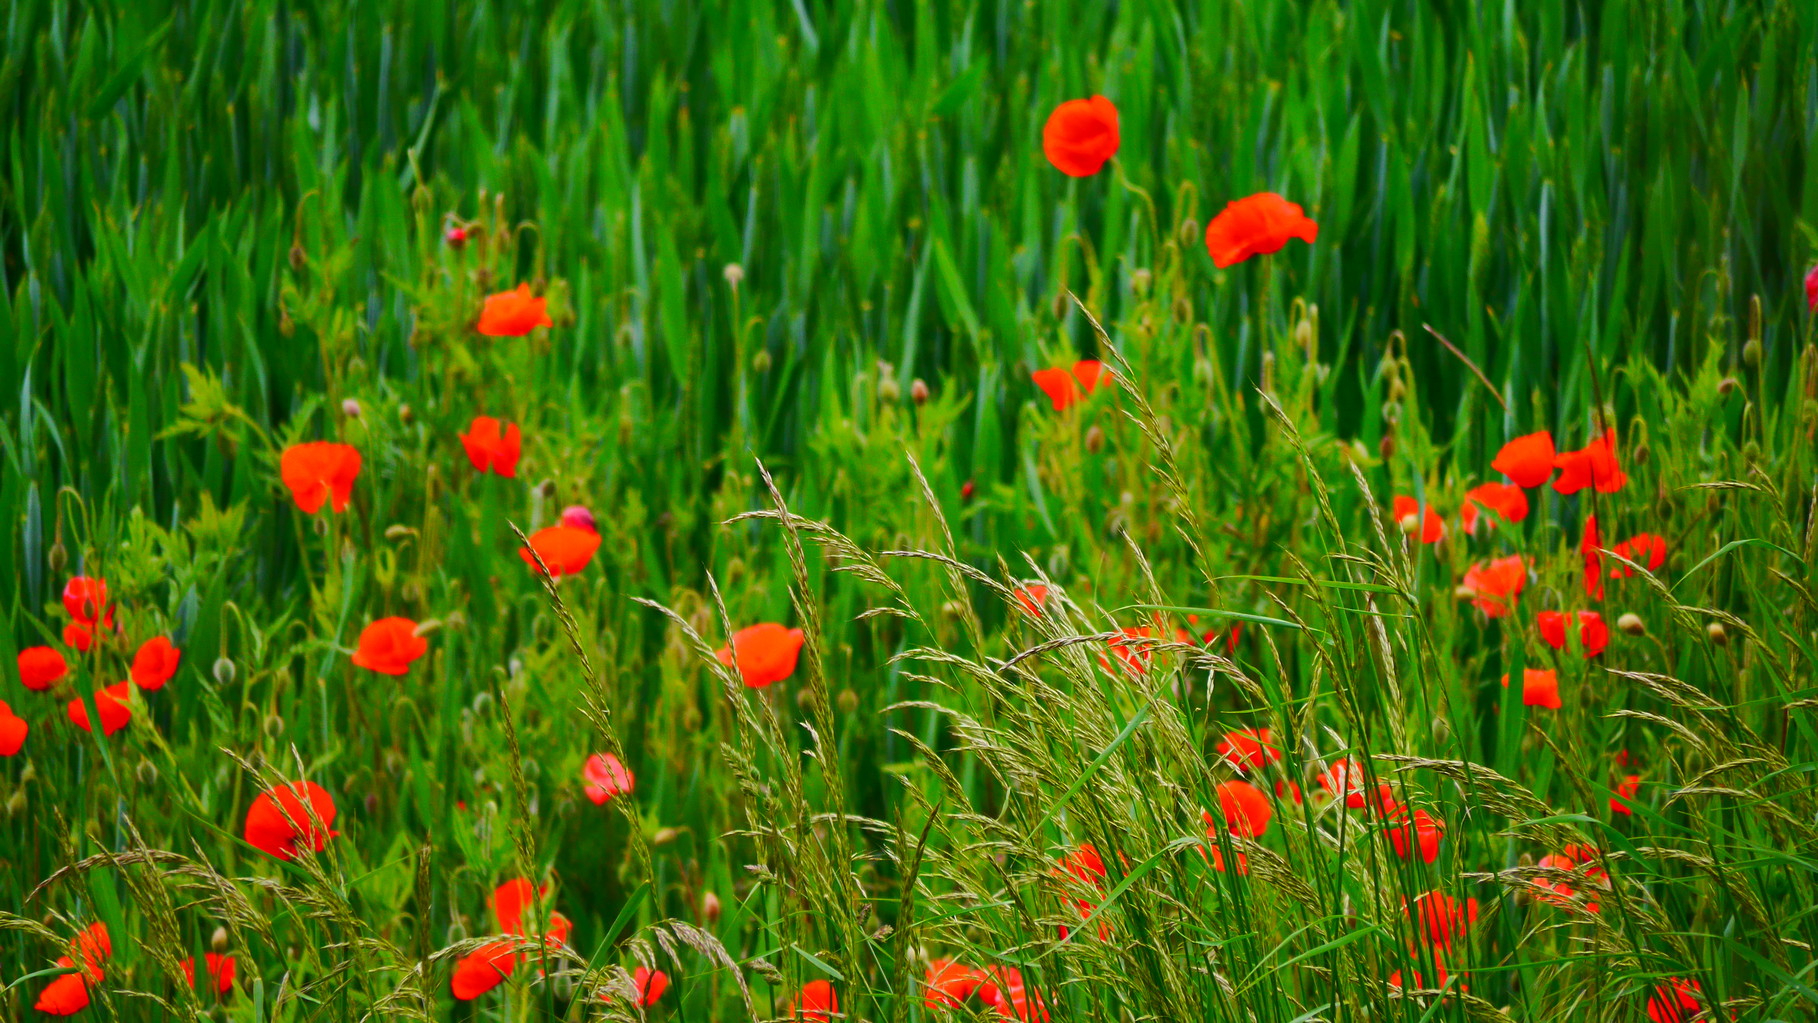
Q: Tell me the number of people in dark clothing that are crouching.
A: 0